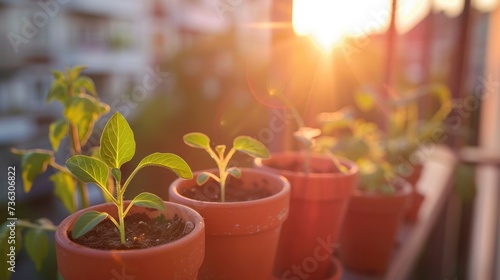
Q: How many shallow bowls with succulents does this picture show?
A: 0